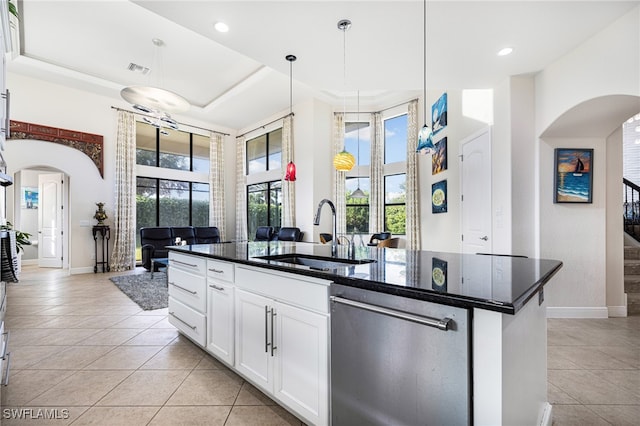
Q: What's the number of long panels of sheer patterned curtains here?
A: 7